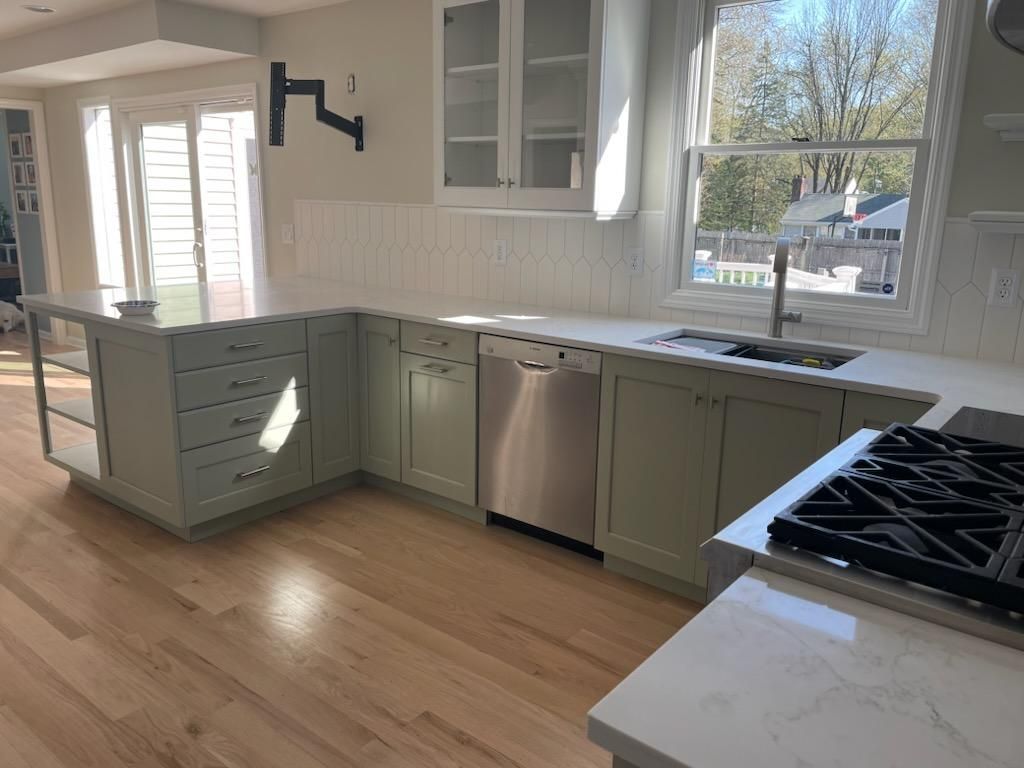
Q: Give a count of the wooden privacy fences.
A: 1